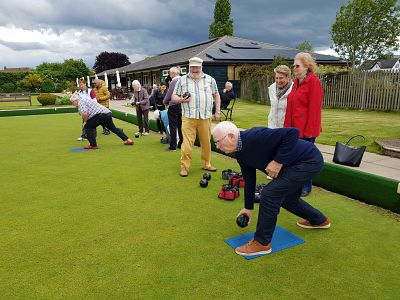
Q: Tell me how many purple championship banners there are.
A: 0